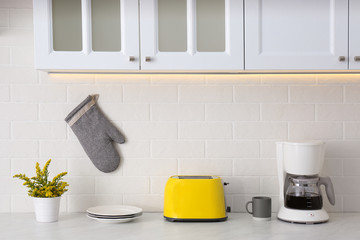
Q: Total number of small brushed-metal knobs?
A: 4